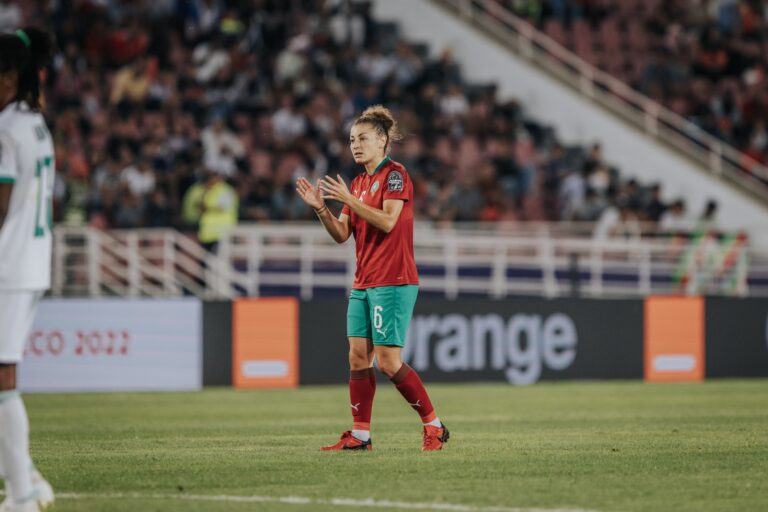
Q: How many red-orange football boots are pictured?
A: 2